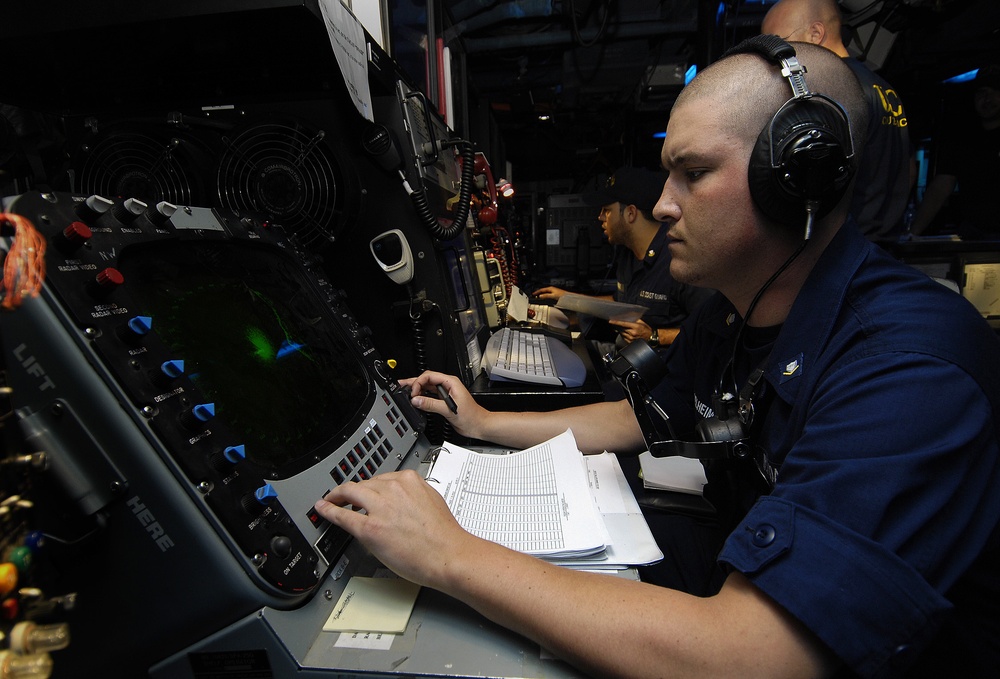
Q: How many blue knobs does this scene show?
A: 5